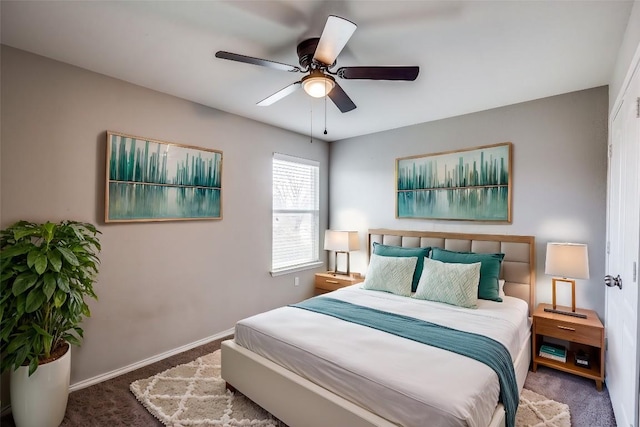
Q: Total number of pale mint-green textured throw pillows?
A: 2